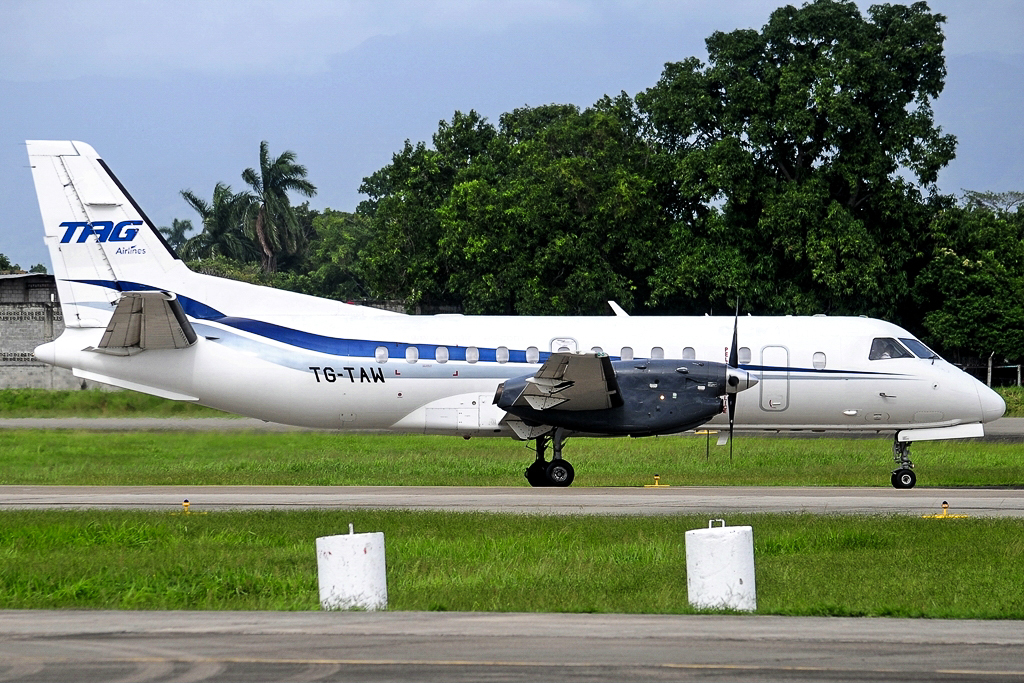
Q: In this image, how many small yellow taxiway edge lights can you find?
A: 3